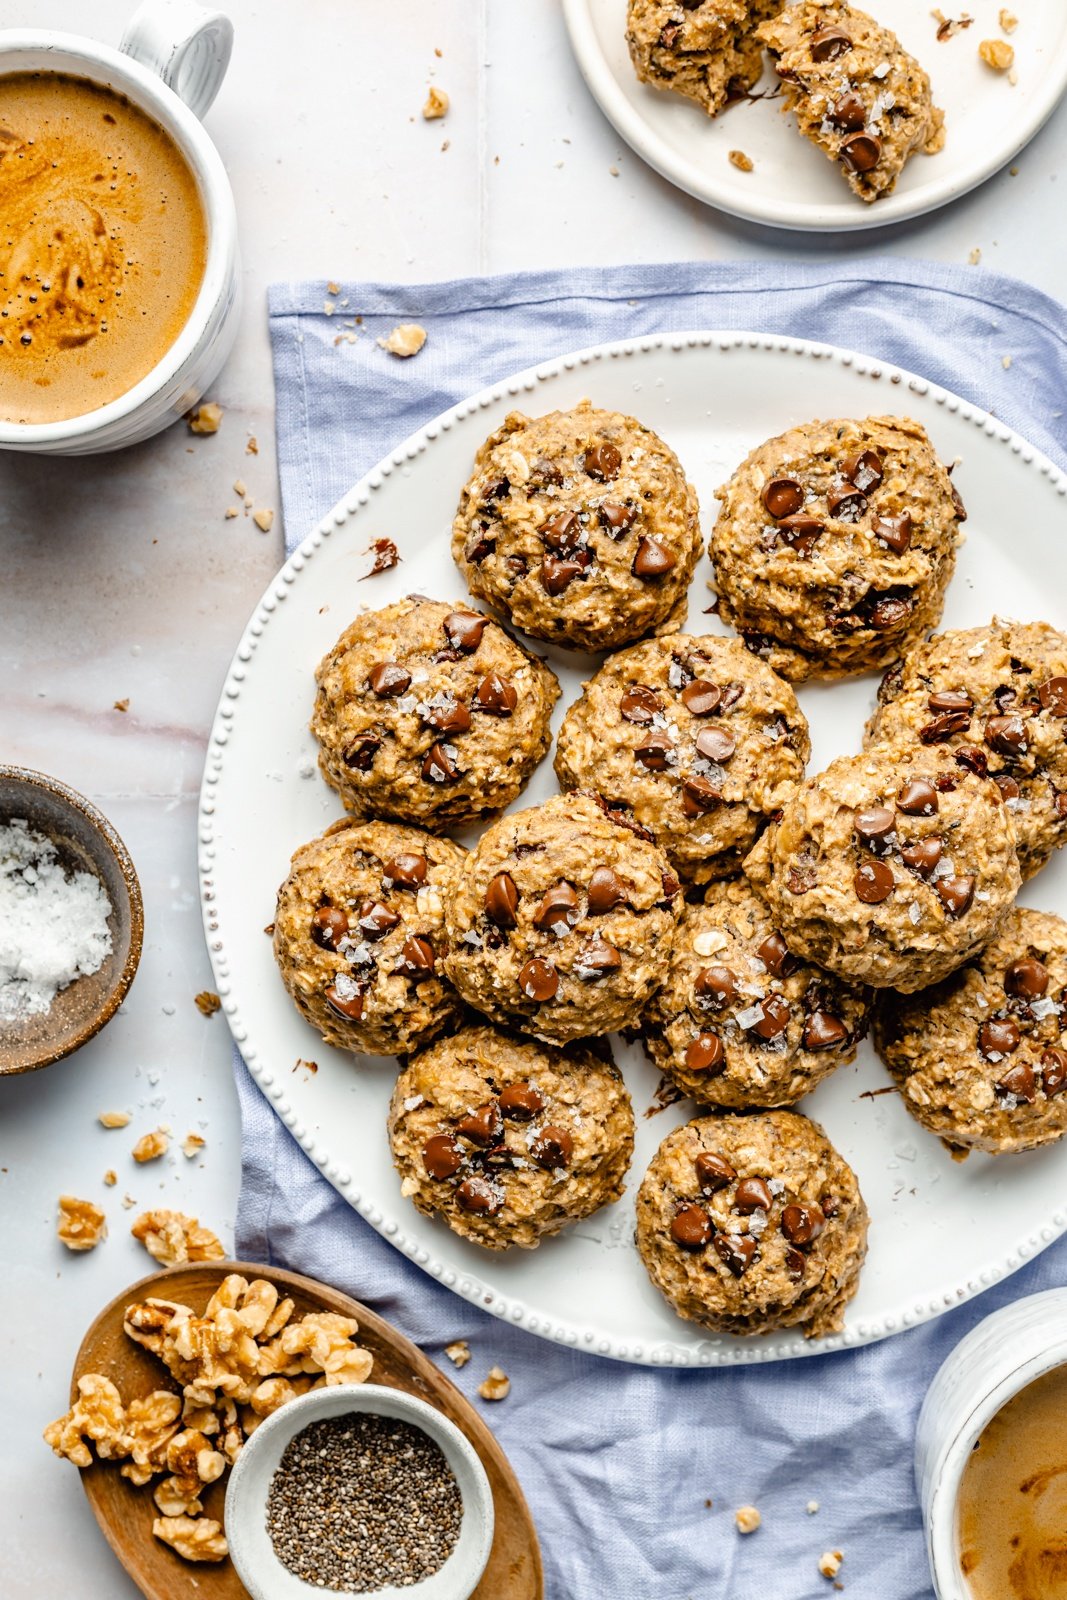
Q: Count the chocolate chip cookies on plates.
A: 13